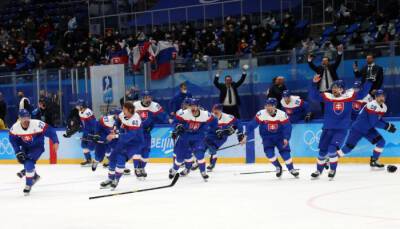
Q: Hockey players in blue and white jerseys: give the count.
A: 13